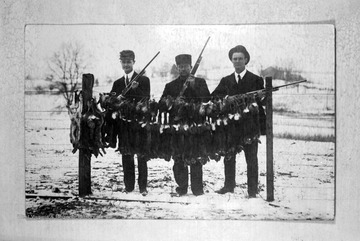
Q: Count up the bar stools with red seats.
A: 0